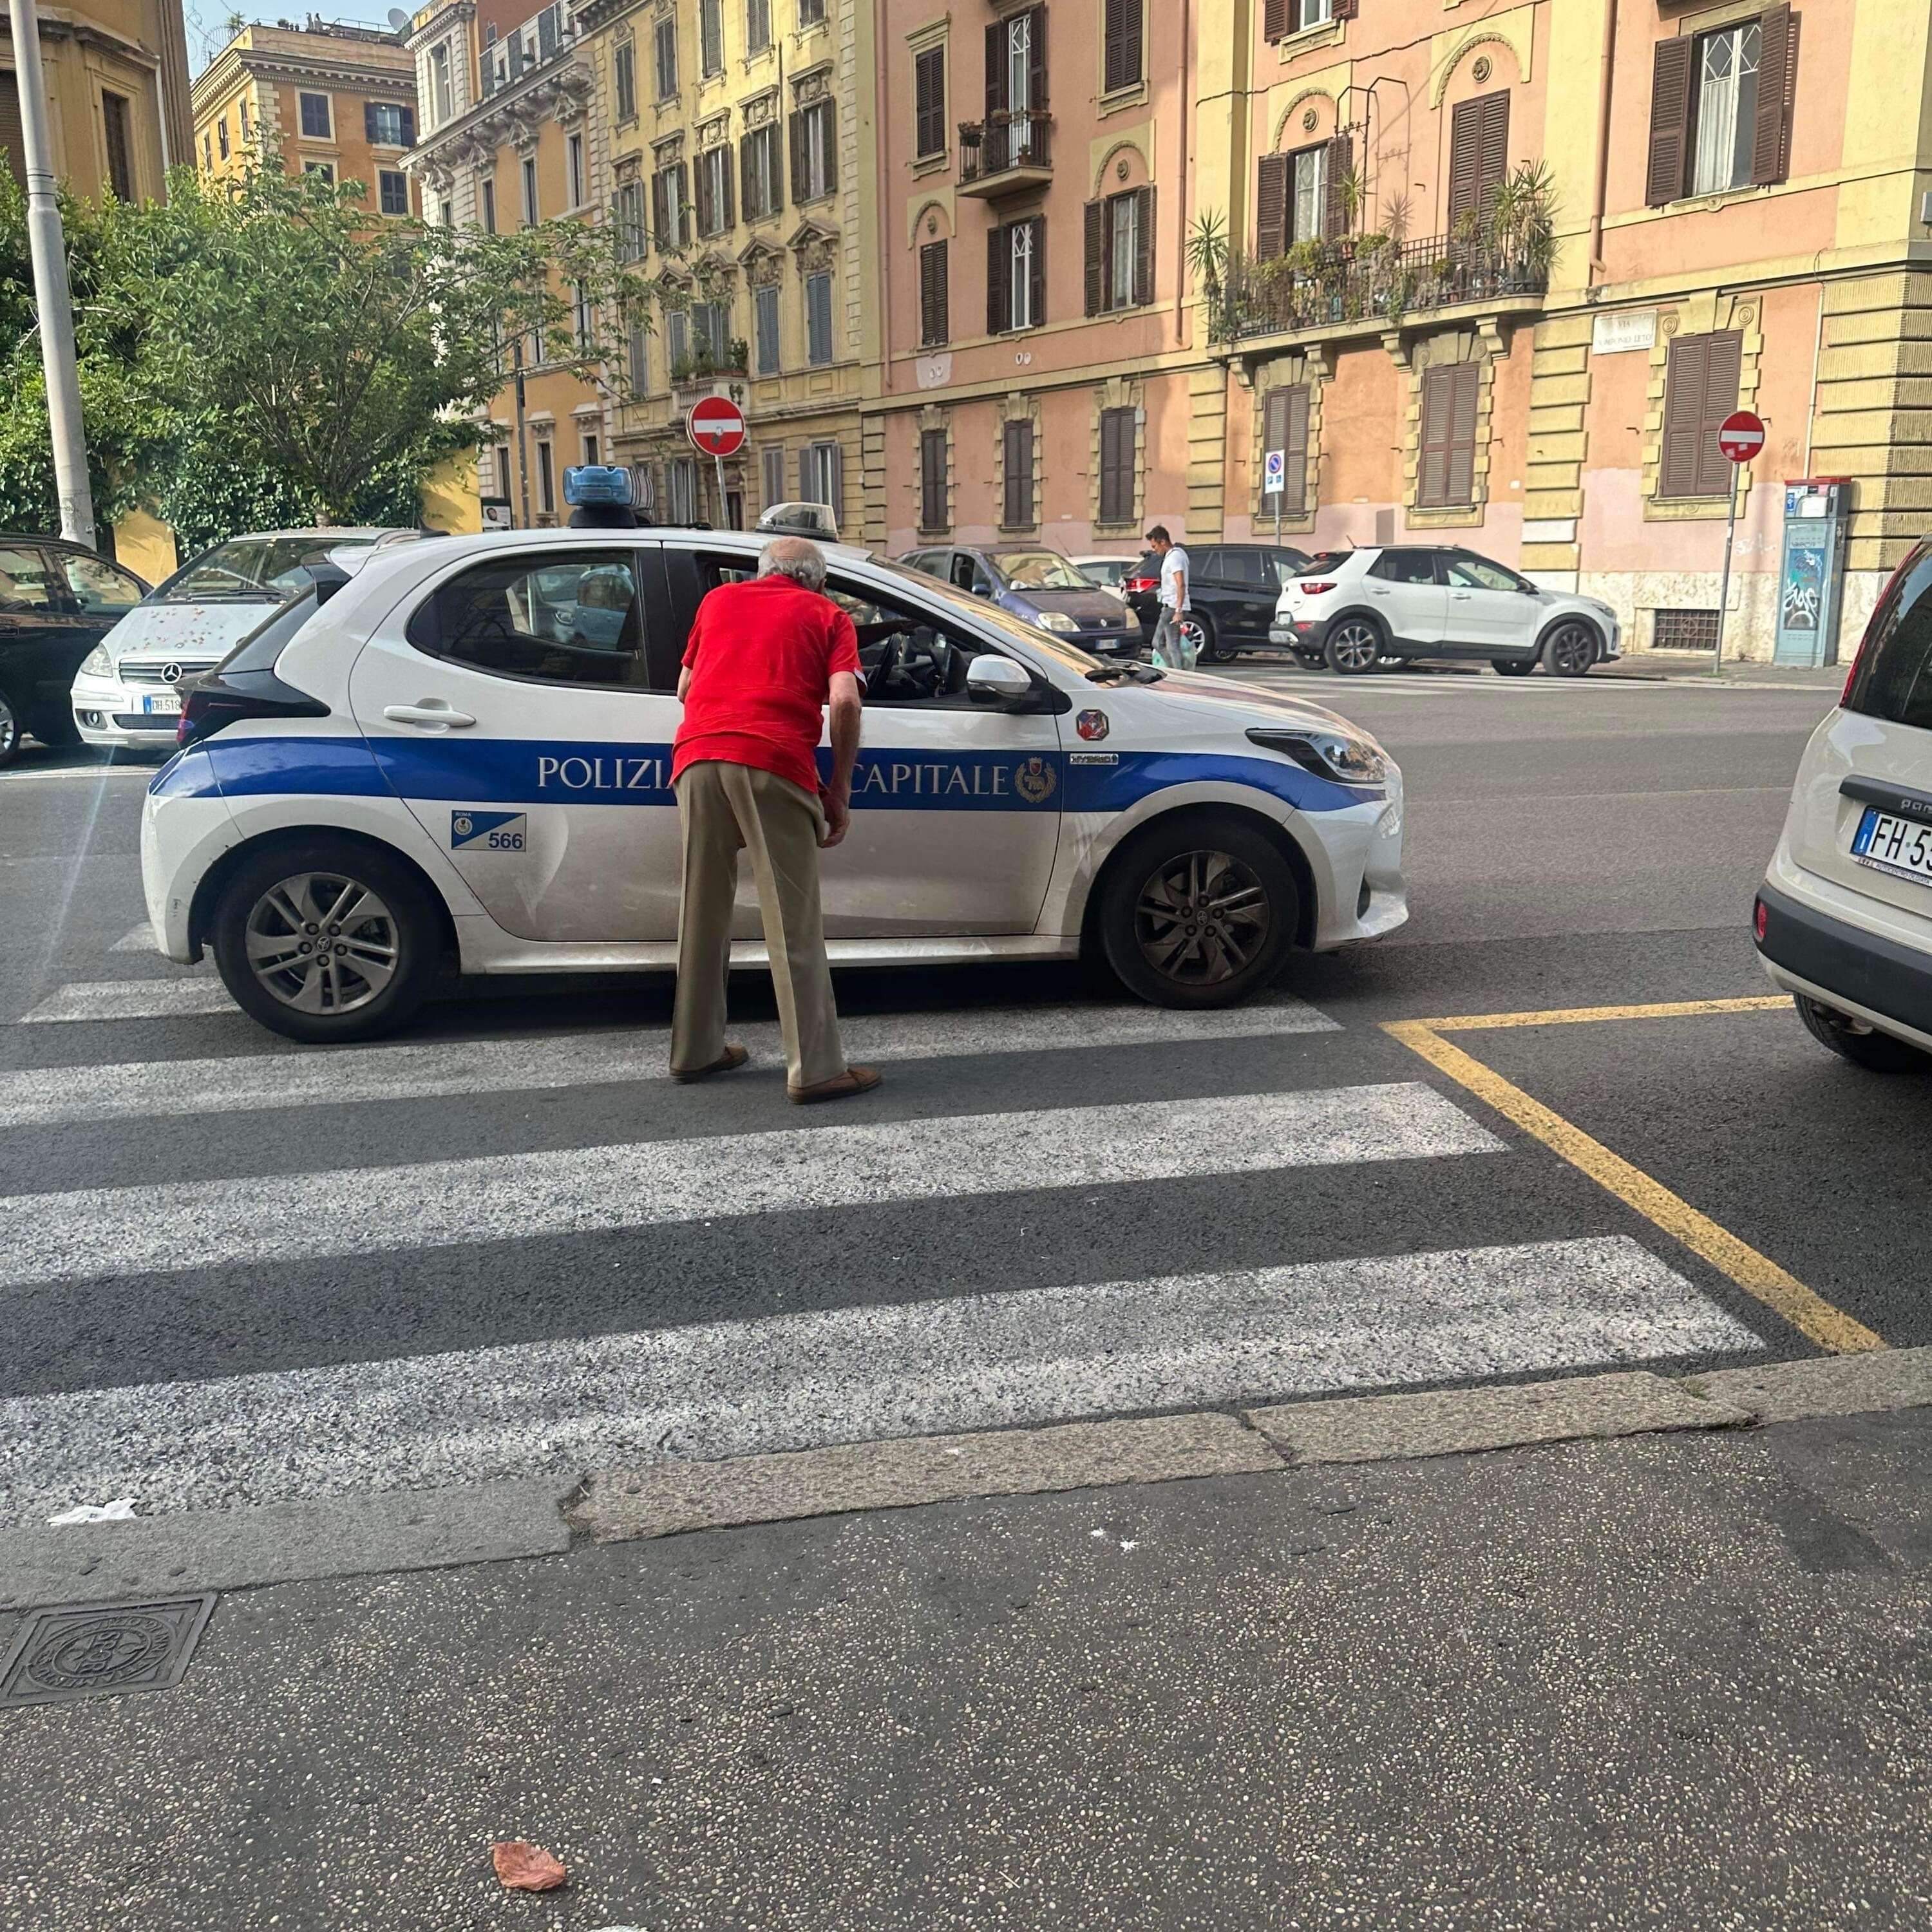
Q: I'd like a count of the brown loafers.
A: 2